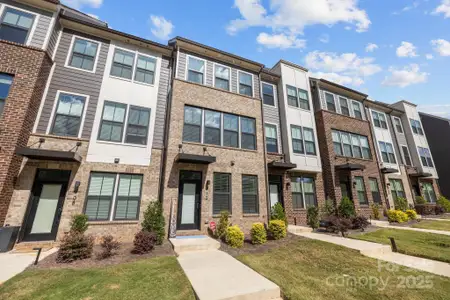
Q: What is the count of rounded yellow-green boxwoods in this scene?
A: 6